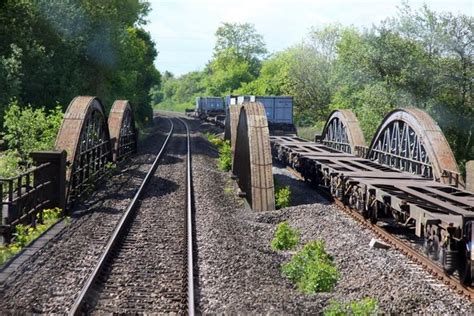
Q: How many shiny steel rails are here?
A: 2